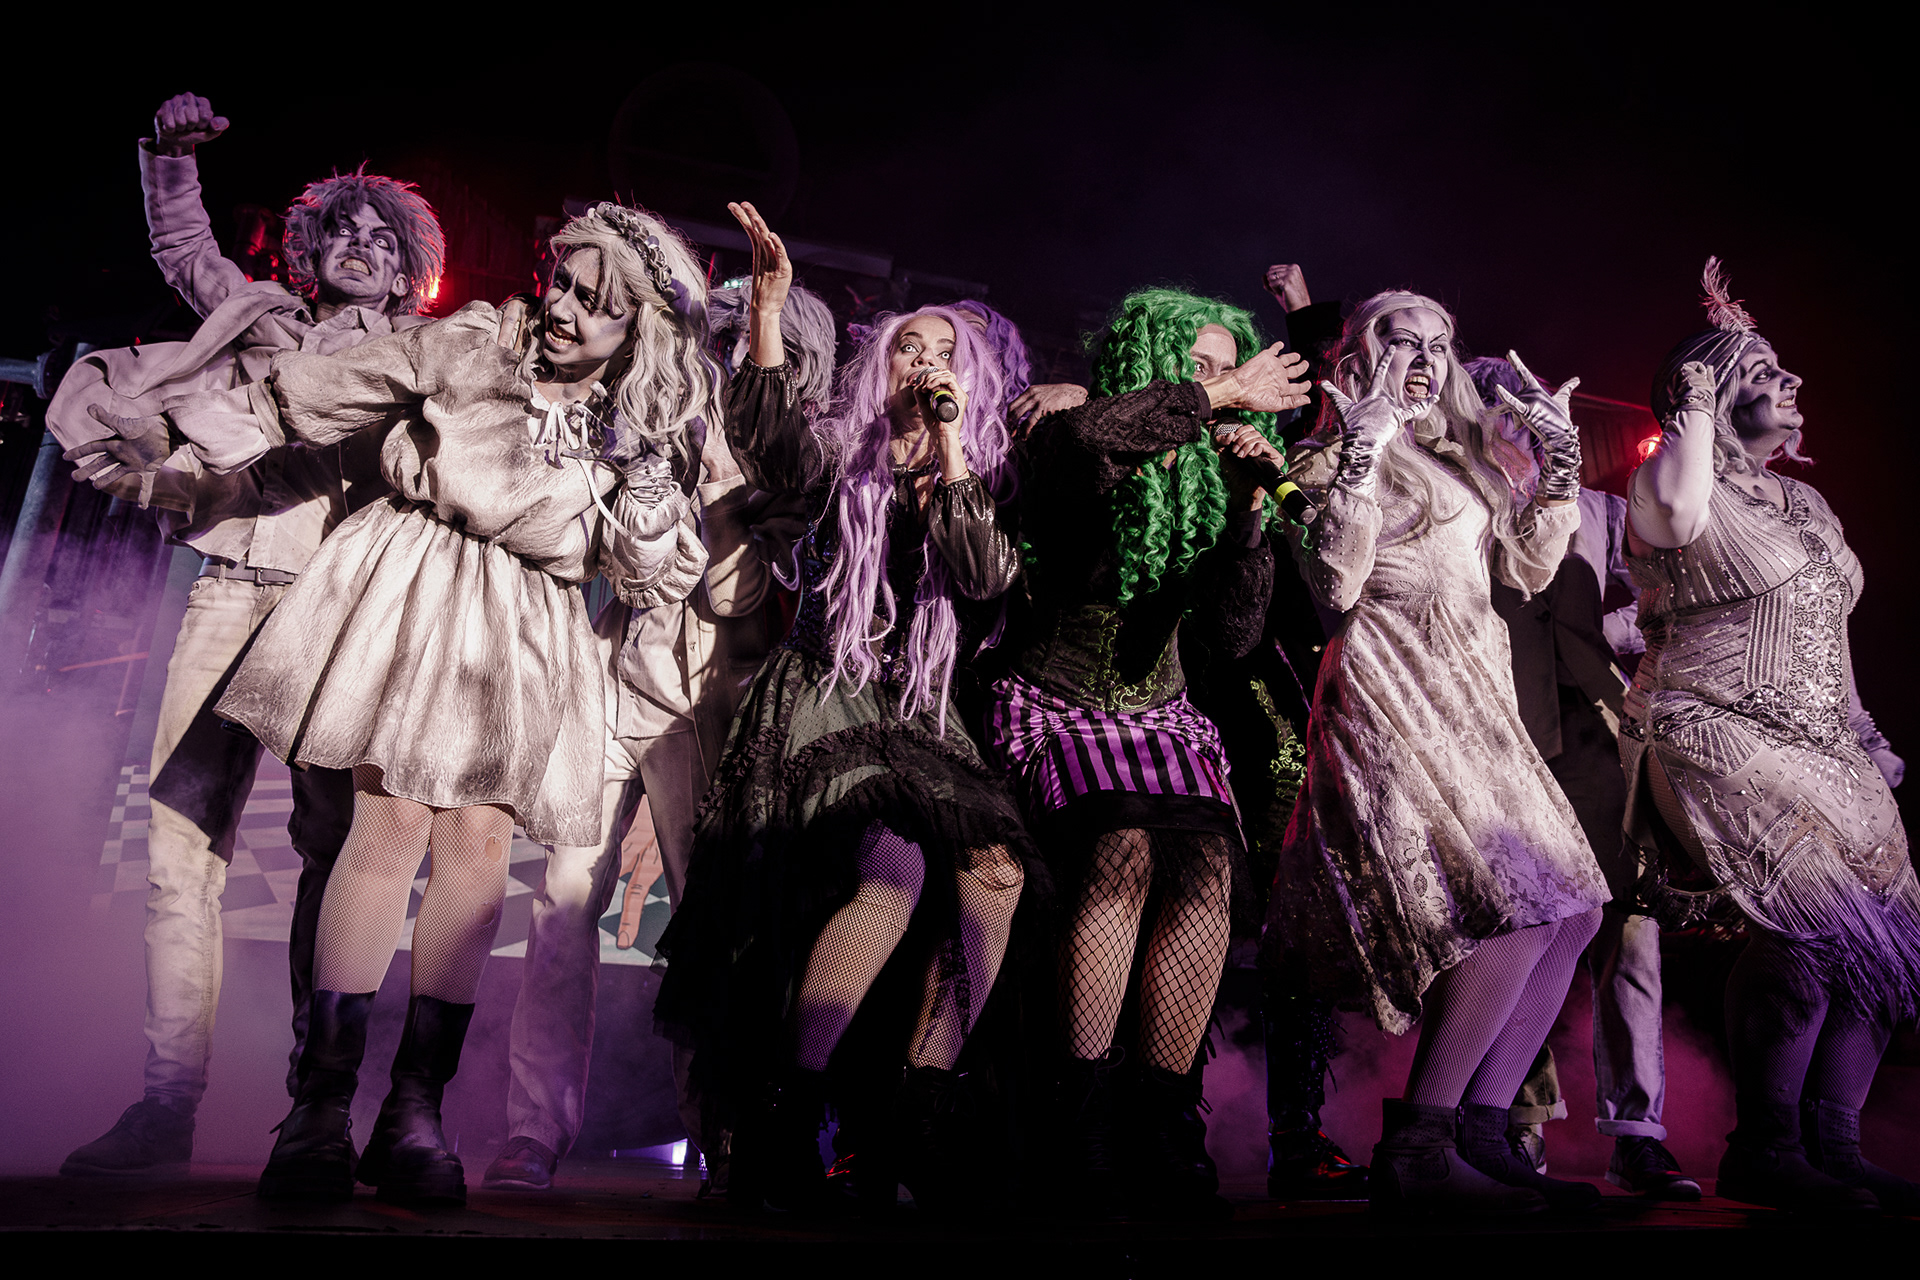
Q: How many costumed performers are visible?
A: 10